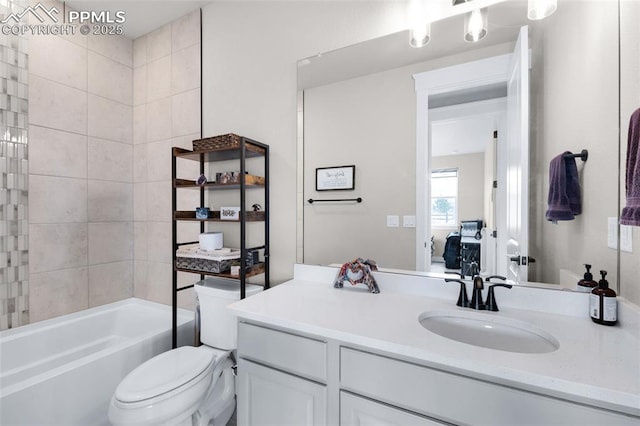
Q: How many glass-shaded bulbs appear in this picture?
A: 3